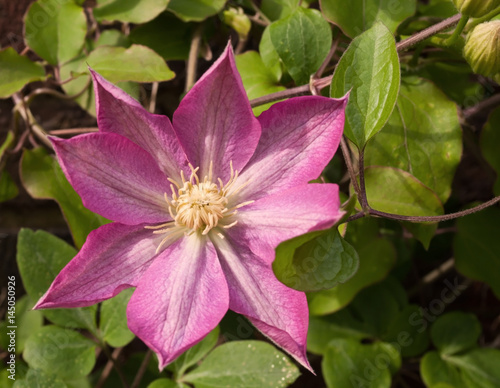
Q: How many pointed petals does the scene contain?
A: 8